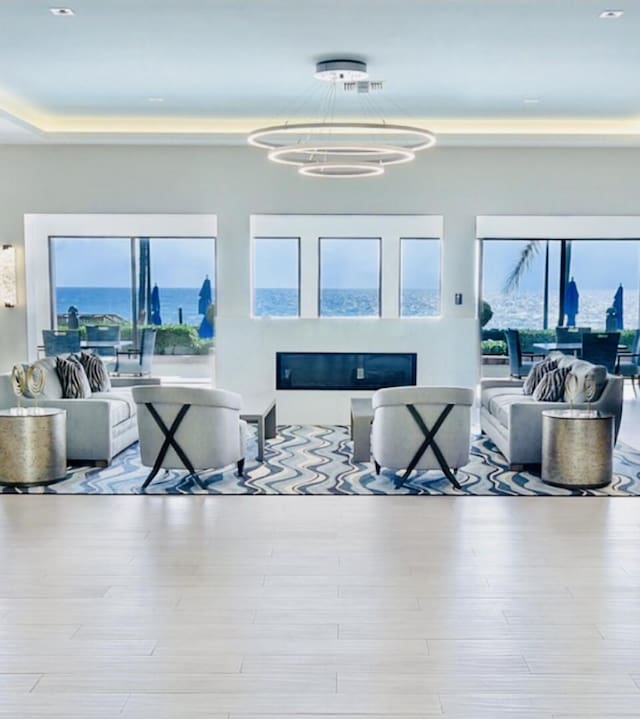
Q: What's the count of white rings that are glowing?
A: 3